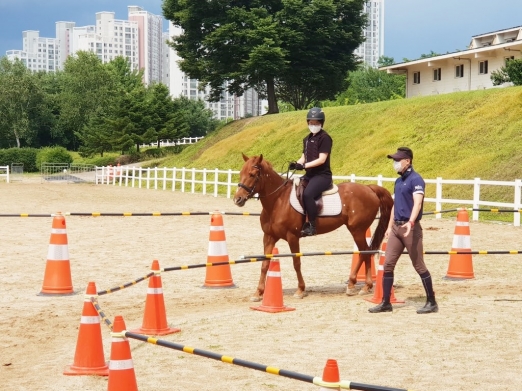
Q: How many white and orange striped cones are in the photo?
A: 10